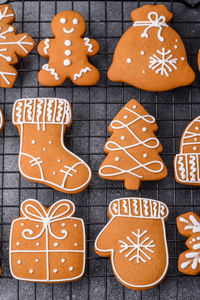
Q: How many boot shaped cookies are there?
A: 1